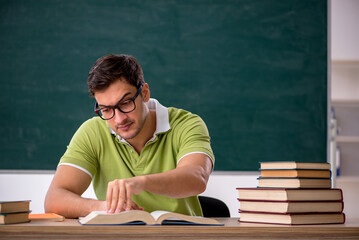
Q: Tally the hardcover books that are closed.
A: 8